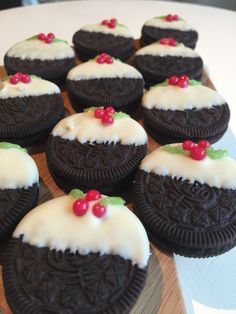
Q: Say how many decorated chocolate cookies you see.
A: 11